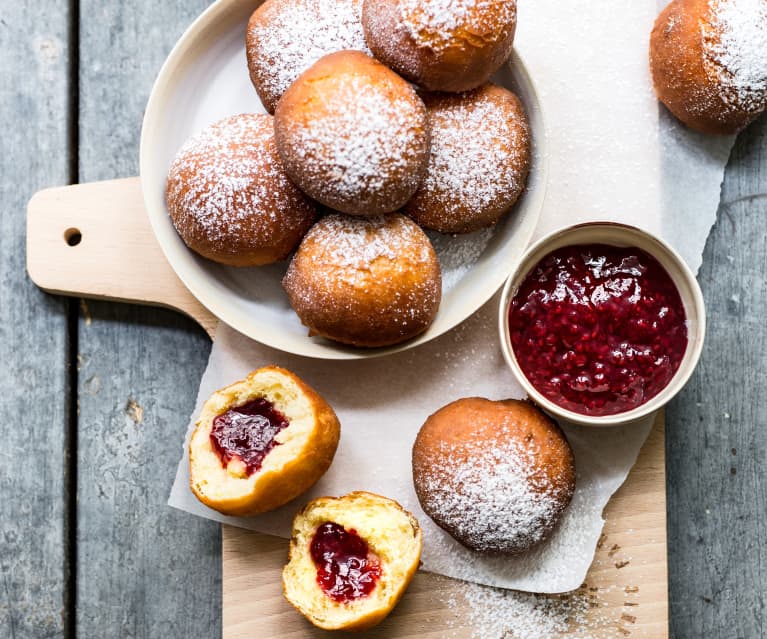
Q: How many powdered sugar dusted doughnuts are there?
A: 8